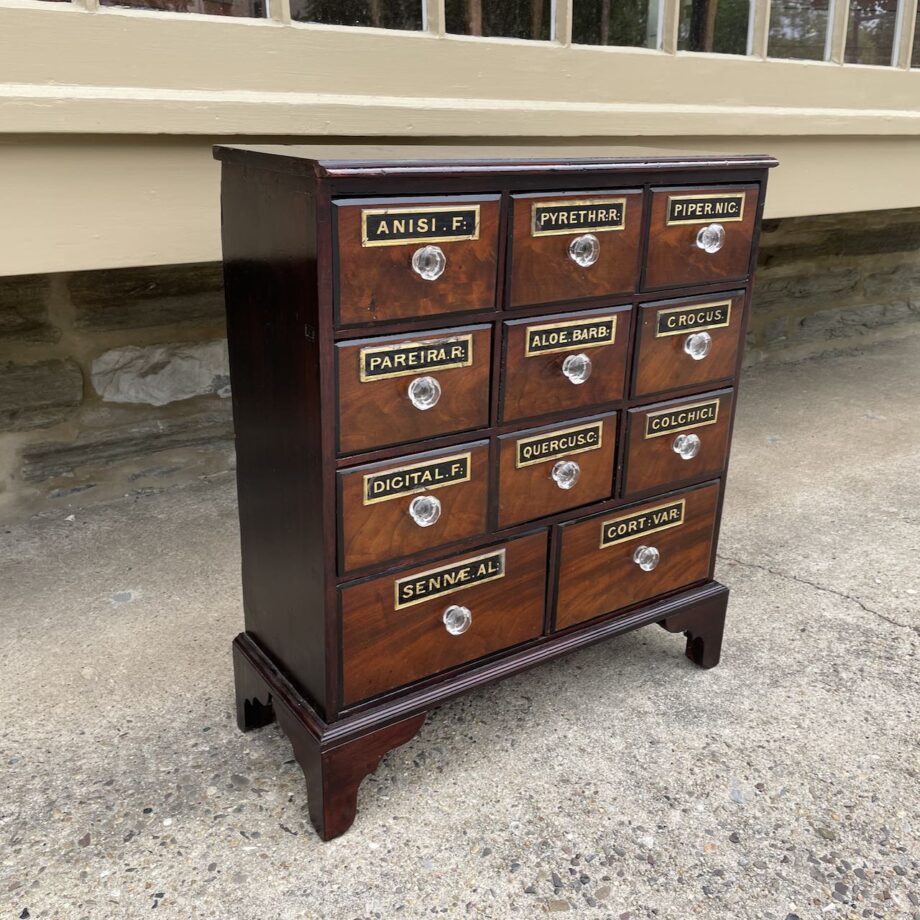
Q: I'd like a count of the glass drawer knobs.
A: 11